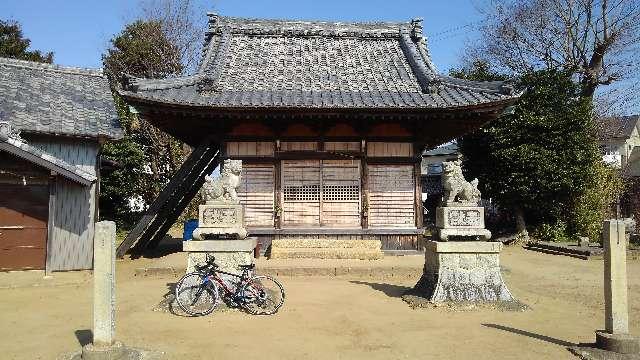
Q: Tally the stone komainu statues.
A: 2